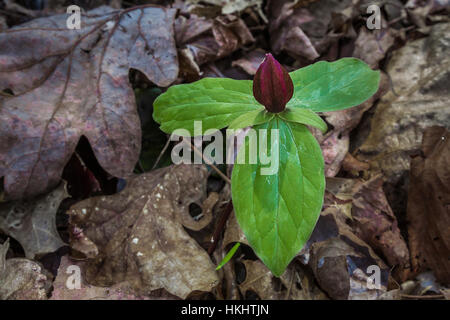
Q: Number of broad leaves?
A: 3